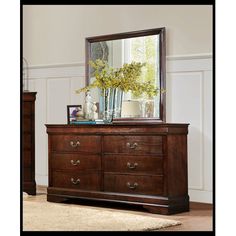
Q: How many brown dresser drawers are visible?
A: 6